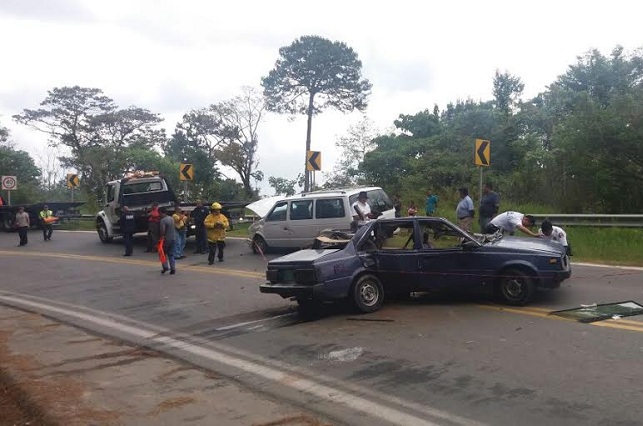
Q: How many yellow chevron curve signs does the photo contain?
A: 4